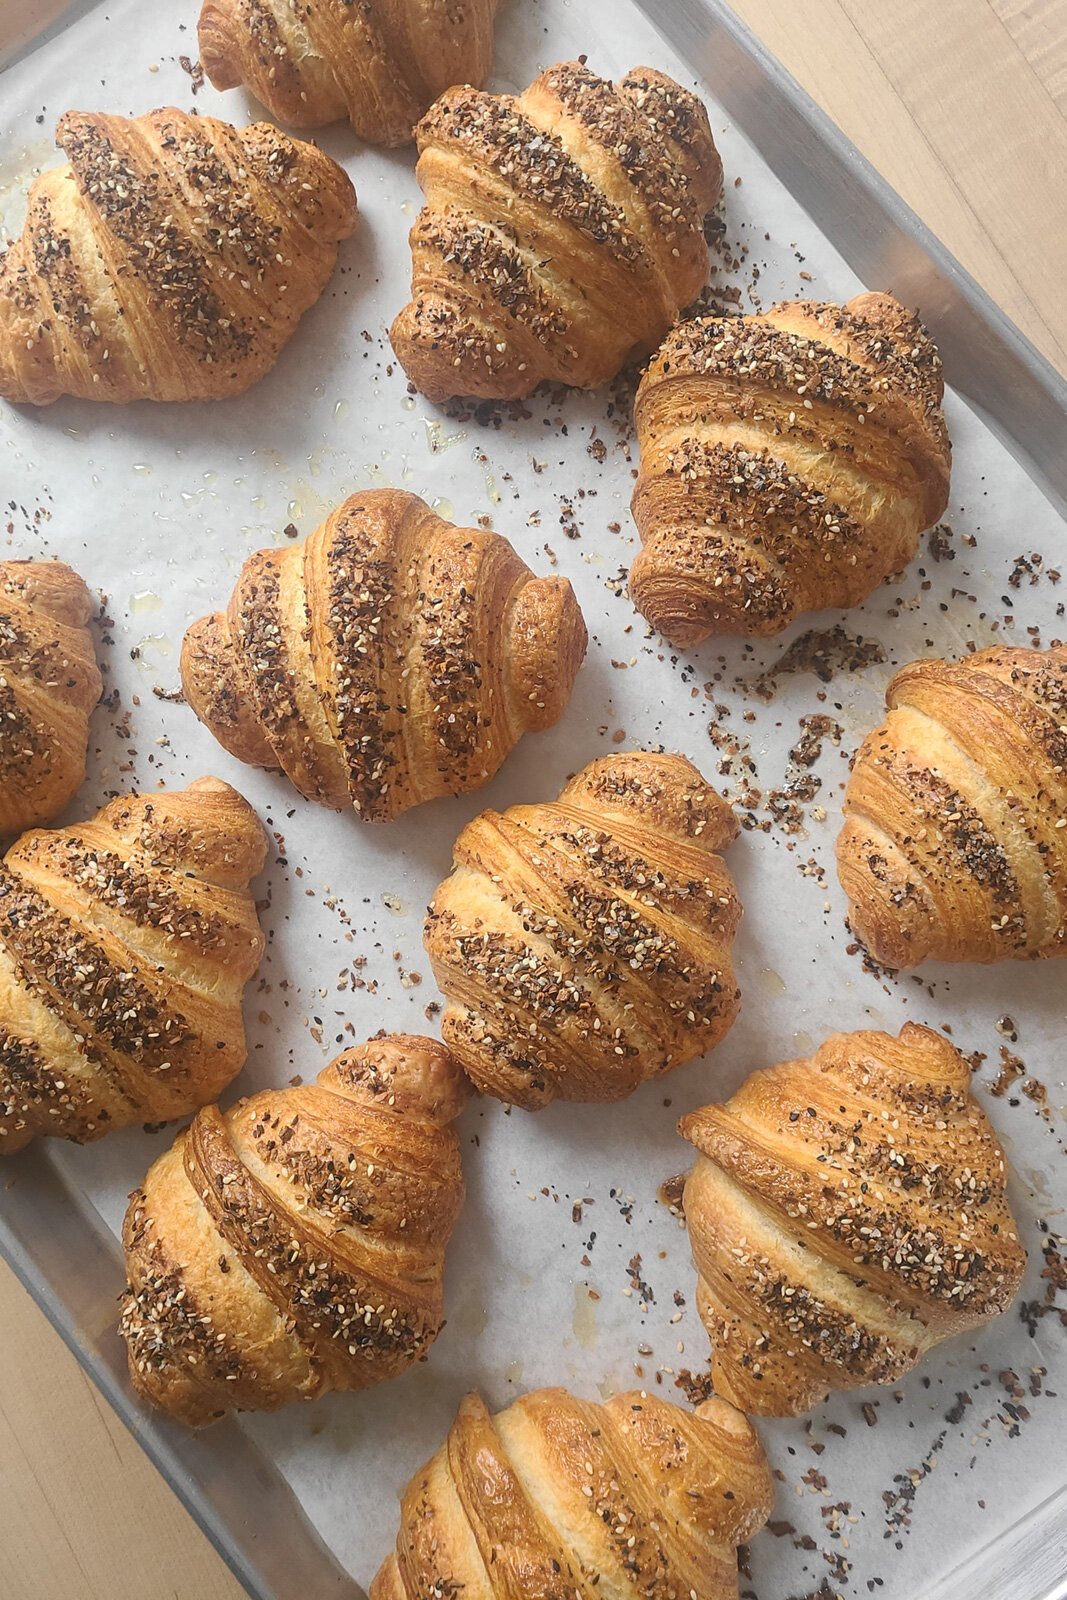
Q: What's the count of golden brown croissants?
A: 12